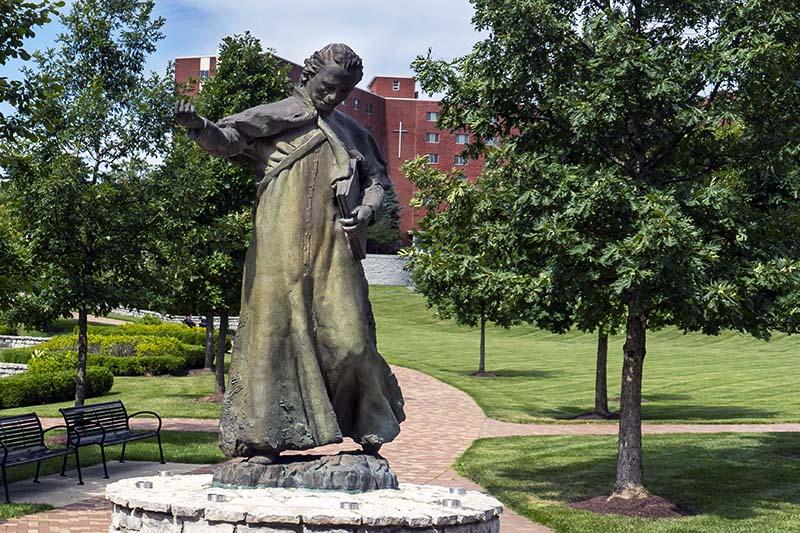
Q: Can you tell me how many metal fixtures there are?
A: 6